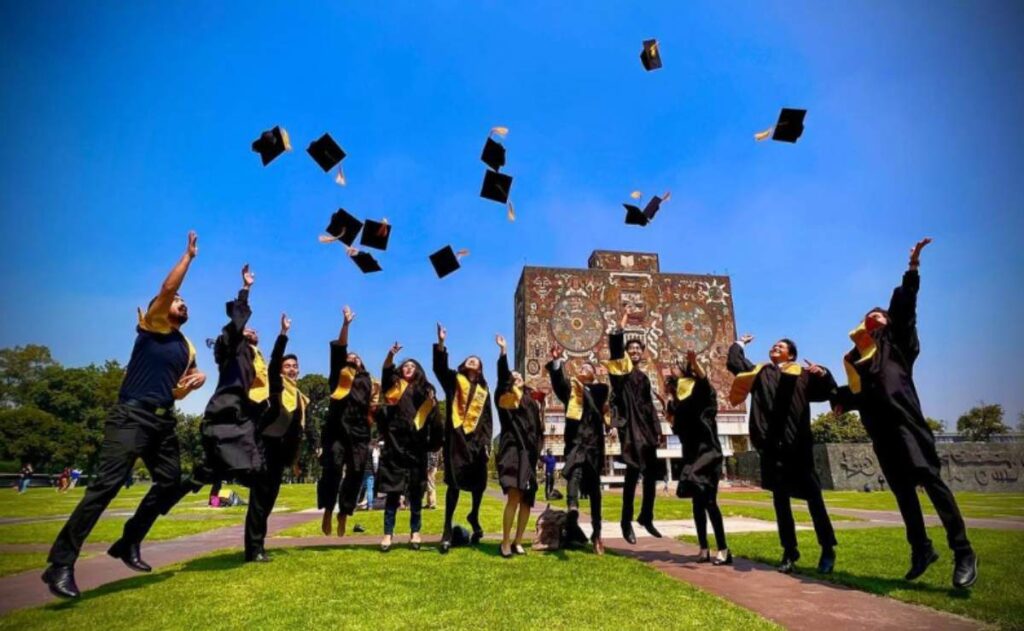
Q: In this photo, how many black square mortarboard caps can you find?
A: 12